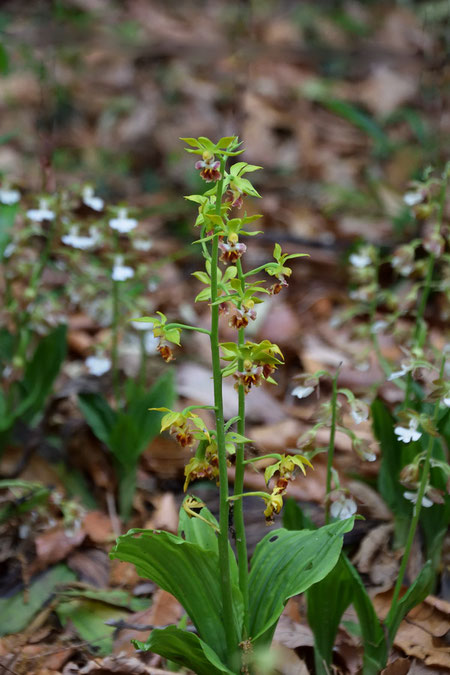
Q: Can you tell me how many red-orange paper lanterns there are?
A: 0